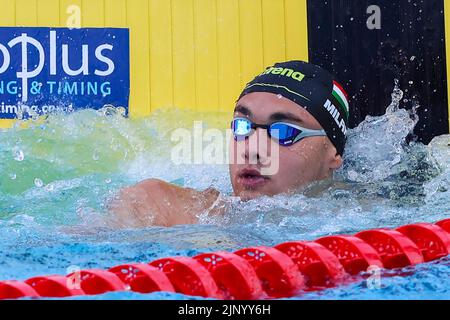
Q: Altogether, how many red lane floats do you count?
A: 12